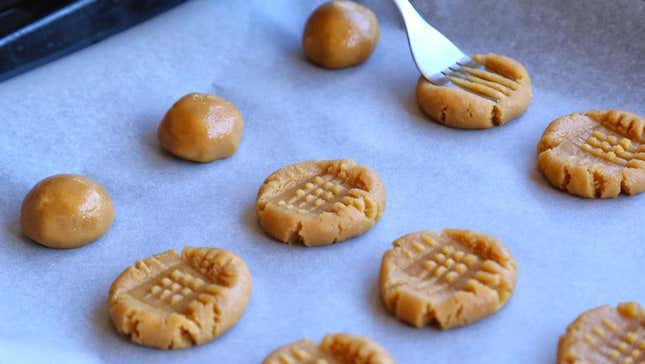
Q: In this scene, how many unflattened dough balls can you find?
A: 3